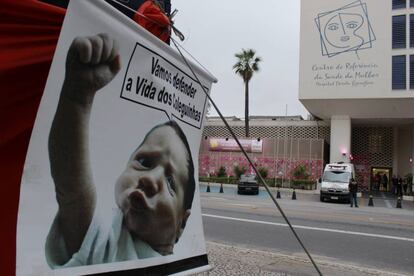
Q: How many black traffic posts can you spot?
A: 6